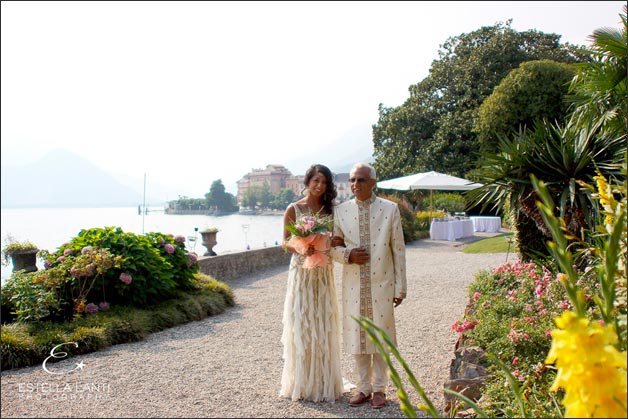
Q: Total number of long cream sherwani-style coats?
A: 1